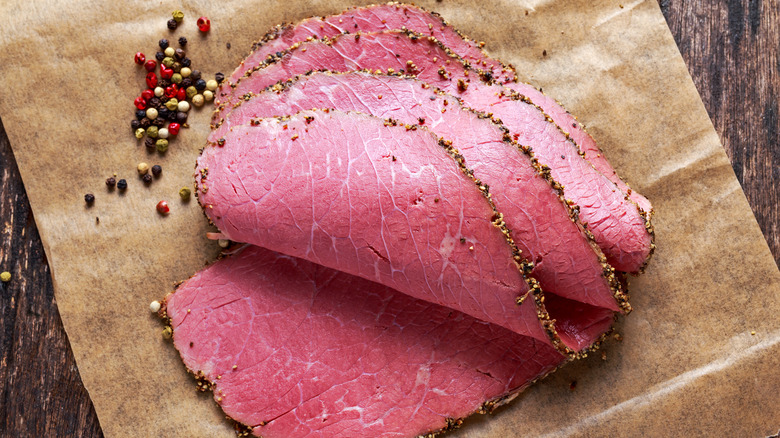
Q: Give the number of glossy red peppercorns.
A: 11